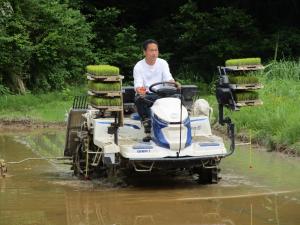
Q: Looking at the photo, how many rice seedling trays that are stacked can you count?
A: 6